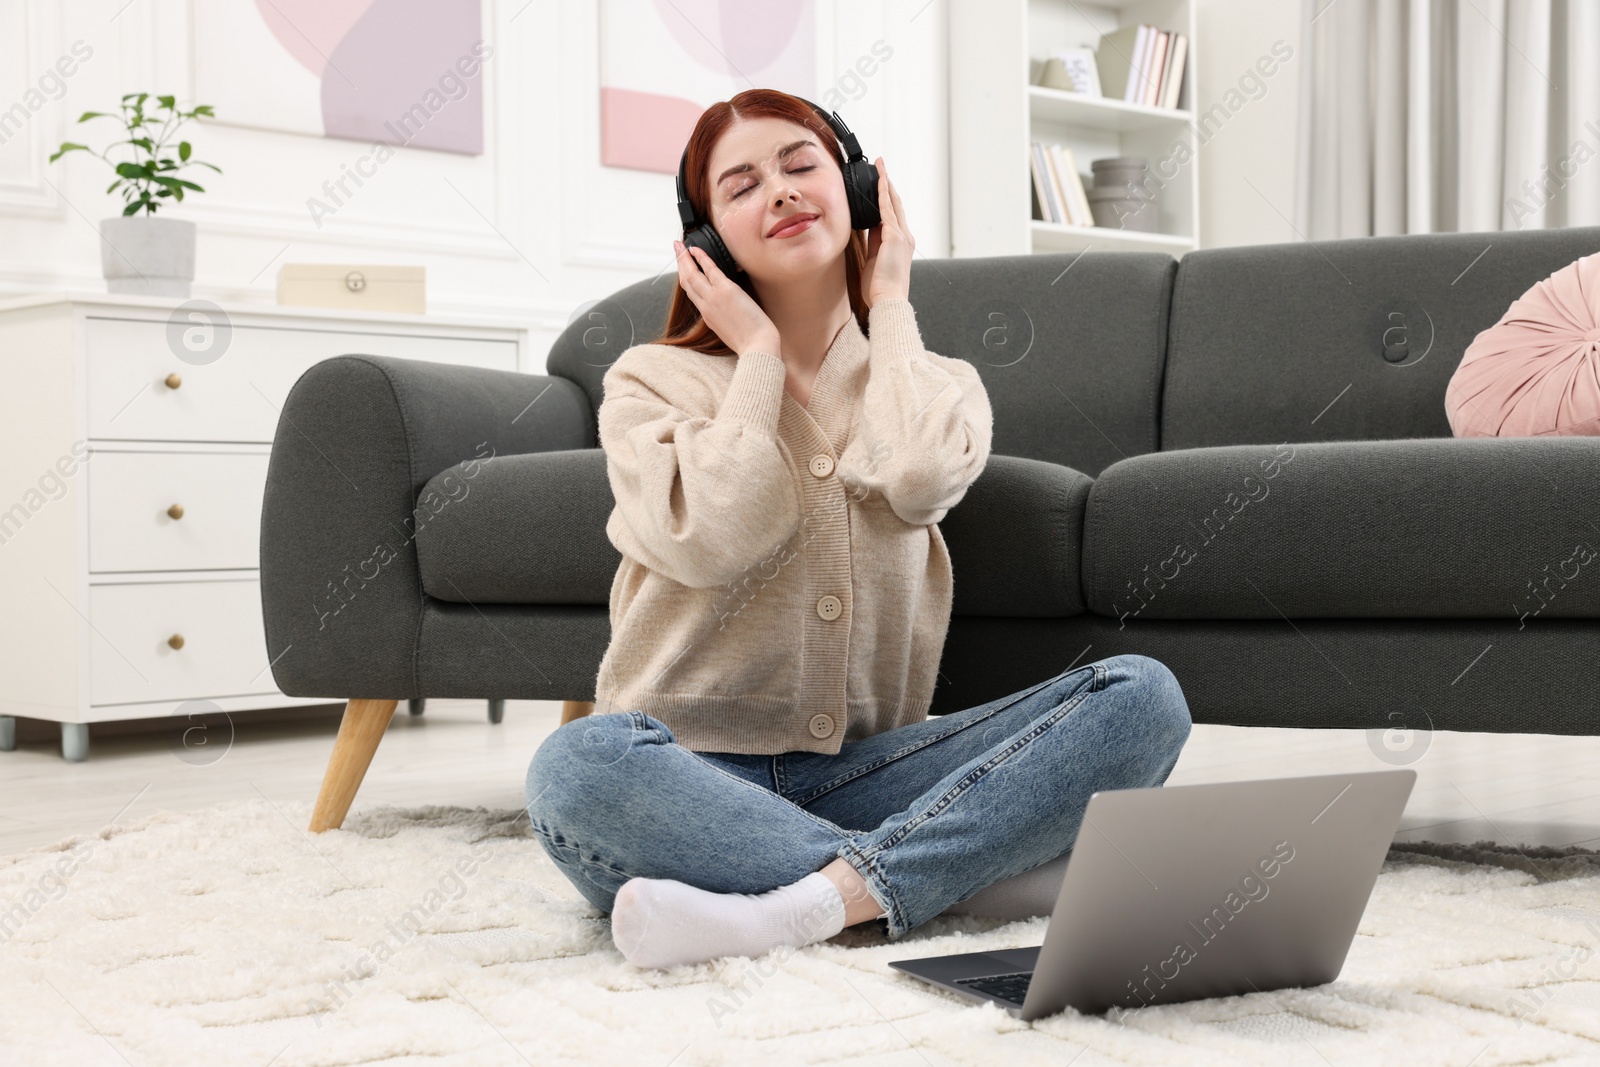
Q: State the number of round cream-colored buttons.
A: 3